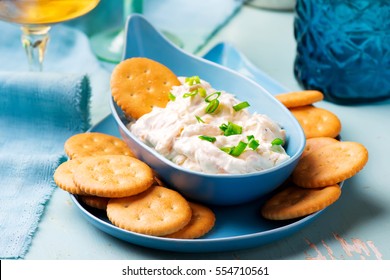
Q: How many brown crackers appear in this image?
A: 12